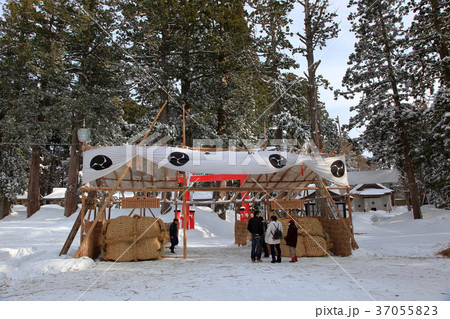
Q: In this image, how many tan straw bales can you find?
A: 2